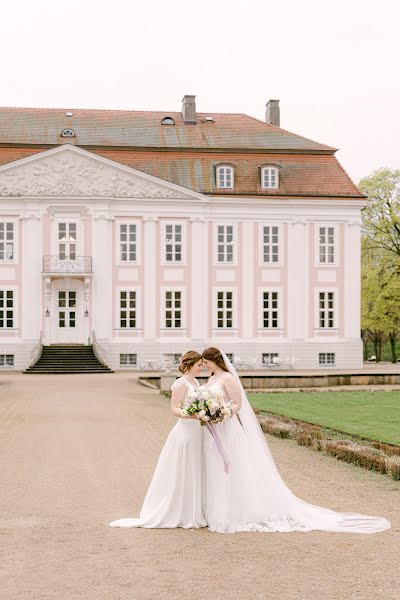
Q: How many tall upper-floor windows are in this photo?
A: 7